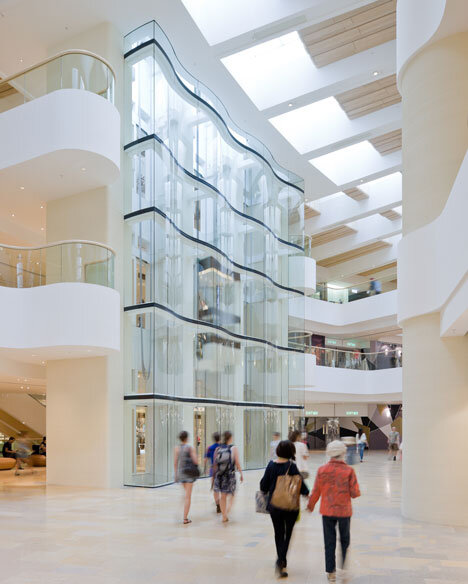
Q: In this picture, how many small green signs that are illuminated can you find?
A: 4